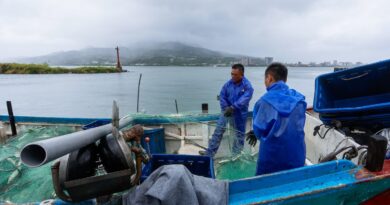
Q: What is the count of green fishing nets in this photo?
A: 2